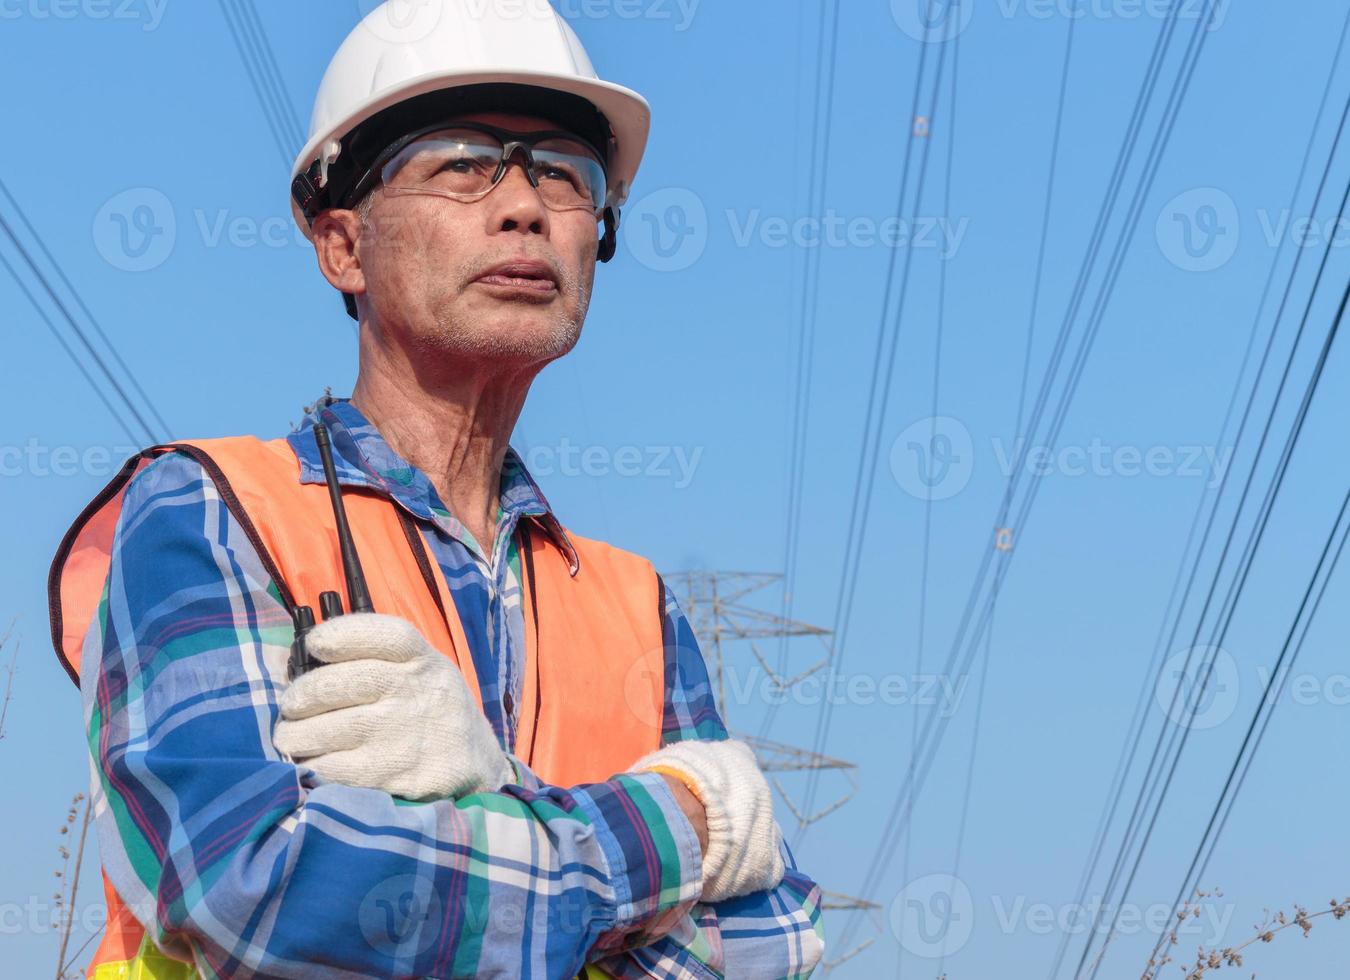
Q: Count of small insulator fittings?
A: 2